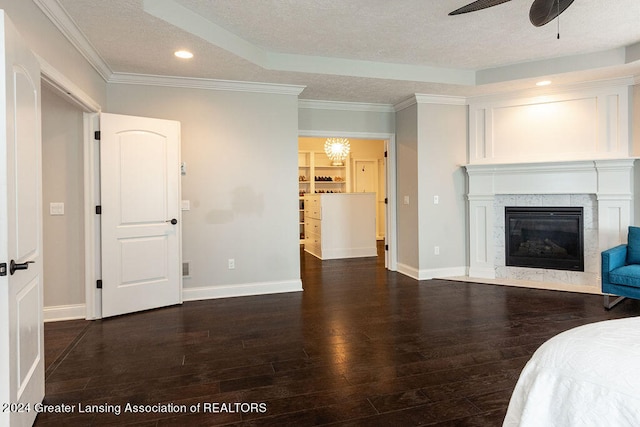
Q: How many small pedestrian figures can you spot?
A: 0